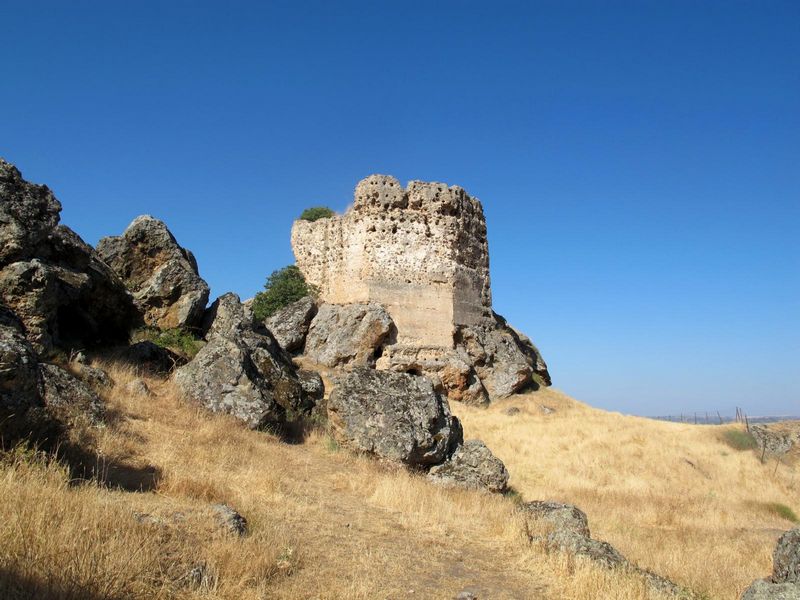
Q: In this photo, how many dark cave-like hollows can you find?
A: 1